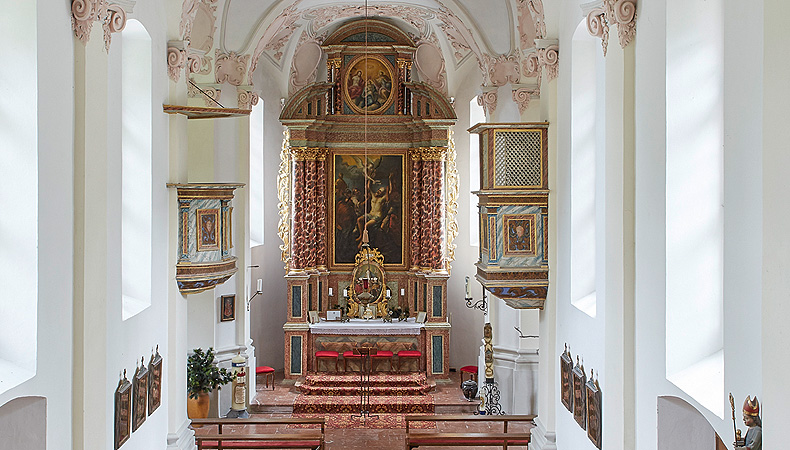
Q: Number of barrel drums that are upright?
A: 0